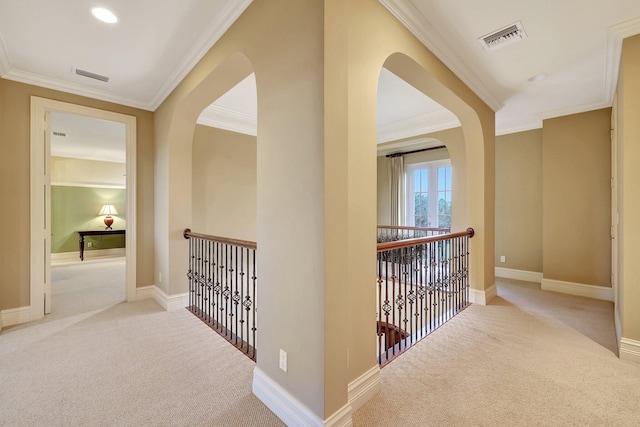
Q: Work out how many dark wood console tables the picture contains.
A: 1